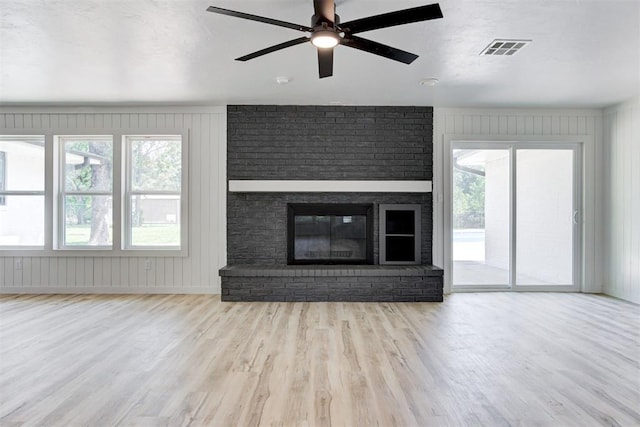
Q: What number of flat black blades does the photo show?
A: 6